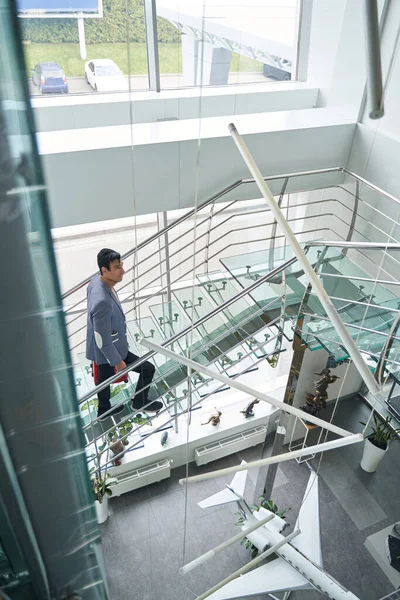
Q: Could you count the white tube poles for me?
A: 6